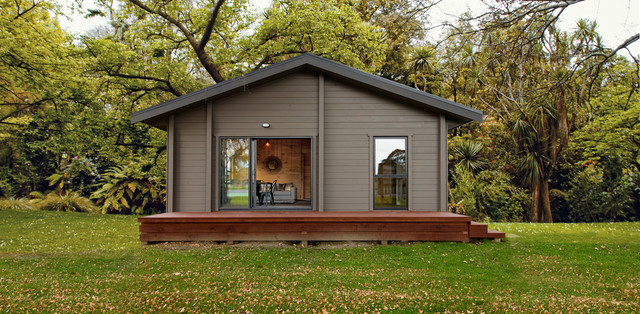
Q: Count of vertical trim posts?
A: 4